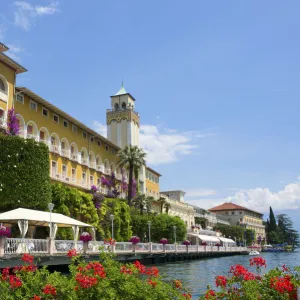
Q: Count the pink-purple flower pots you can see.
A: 7